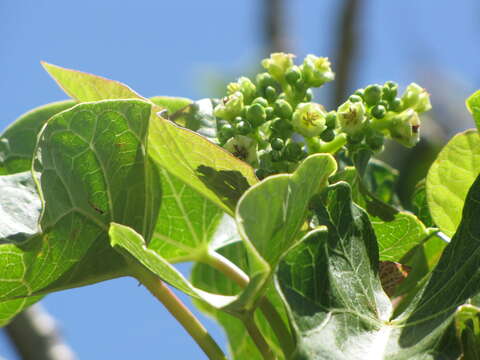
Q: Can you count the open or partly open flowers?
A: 9